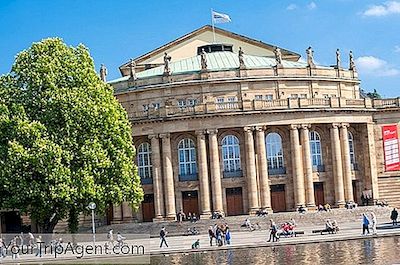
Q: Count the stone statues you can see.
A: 9